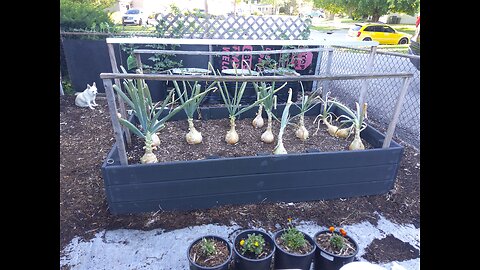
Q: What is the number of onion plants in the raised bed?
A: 11